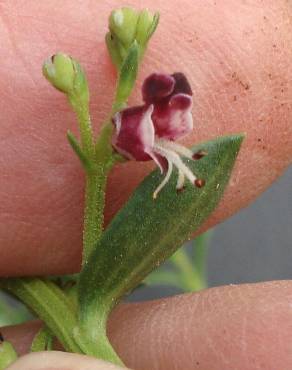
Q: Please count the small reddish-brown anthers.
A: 3